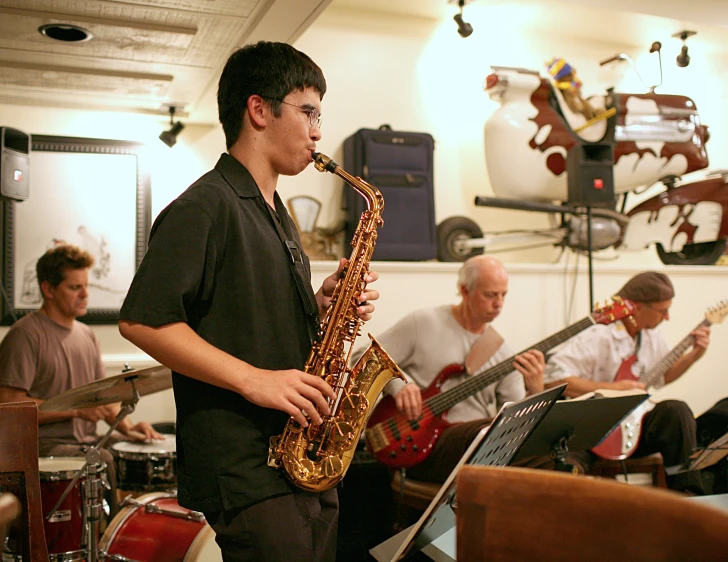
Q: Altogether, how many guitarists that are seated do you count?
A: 2